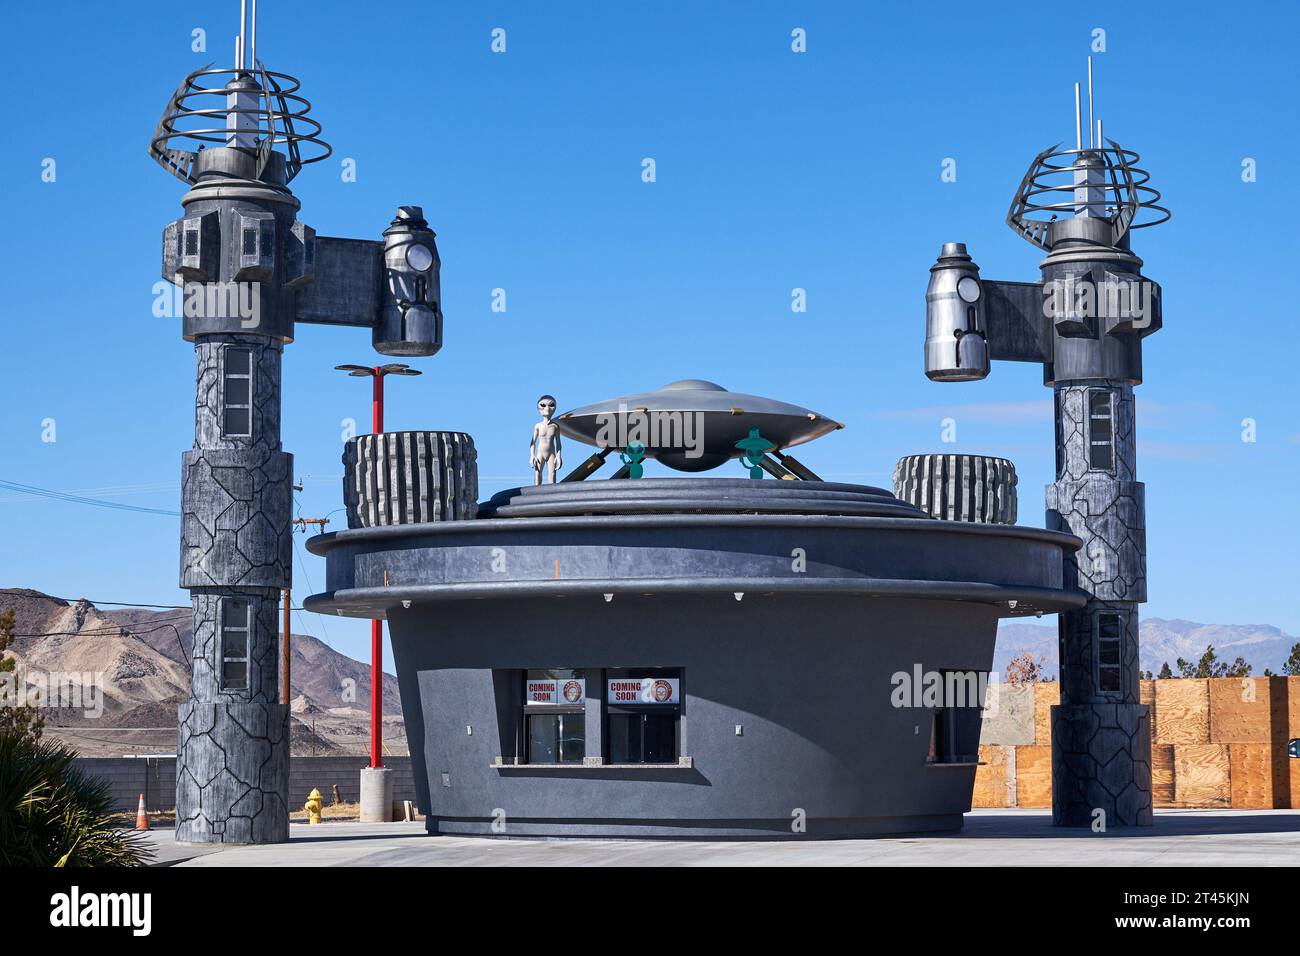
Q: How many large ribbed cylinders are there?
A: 2